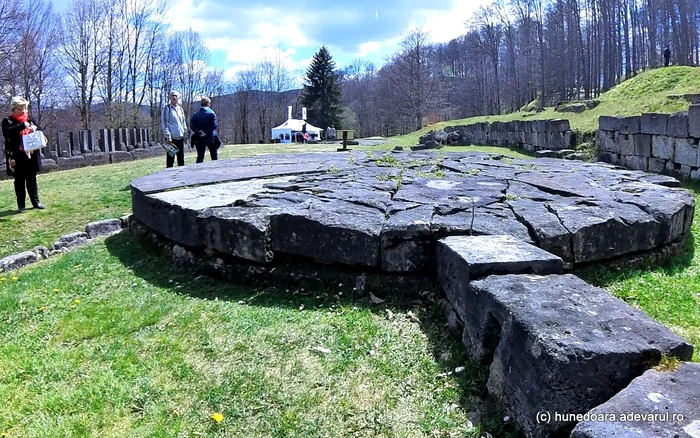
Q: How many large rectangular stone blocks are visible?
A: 3